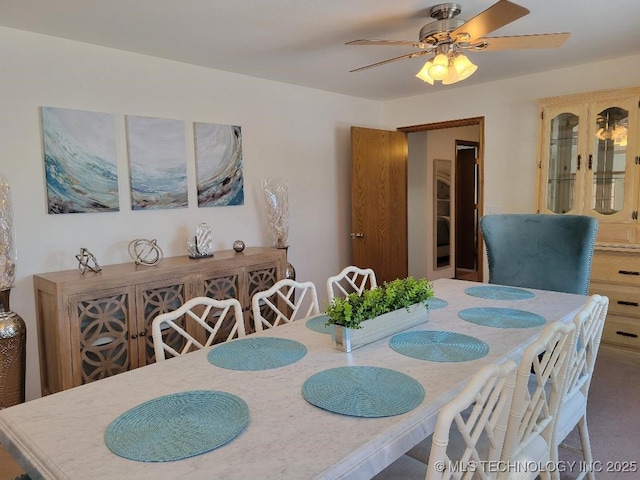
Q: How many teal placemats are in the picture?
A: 8